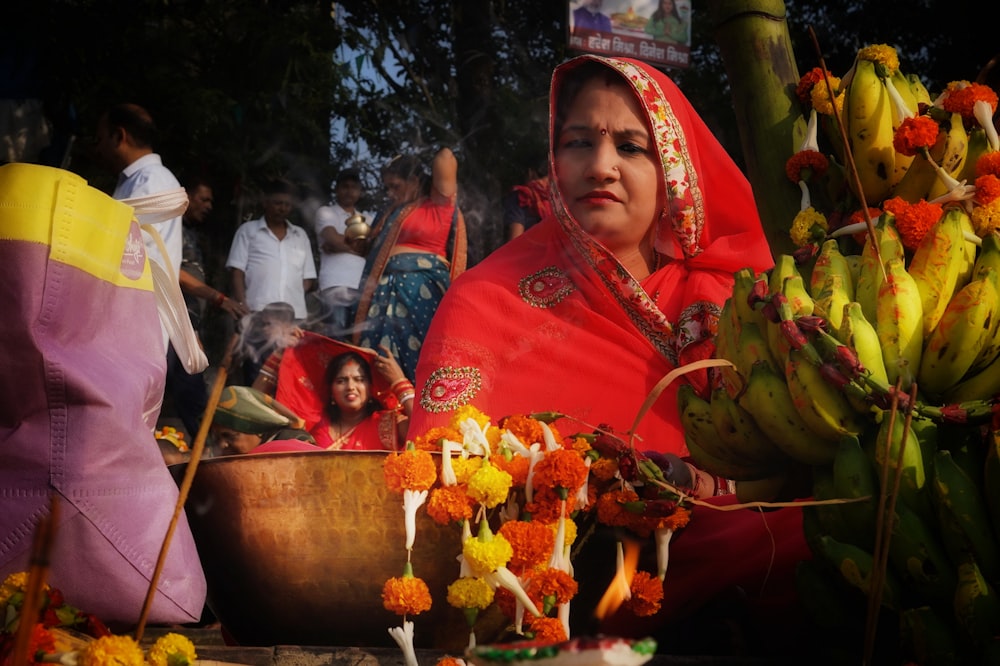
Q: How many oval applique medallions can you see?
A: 2